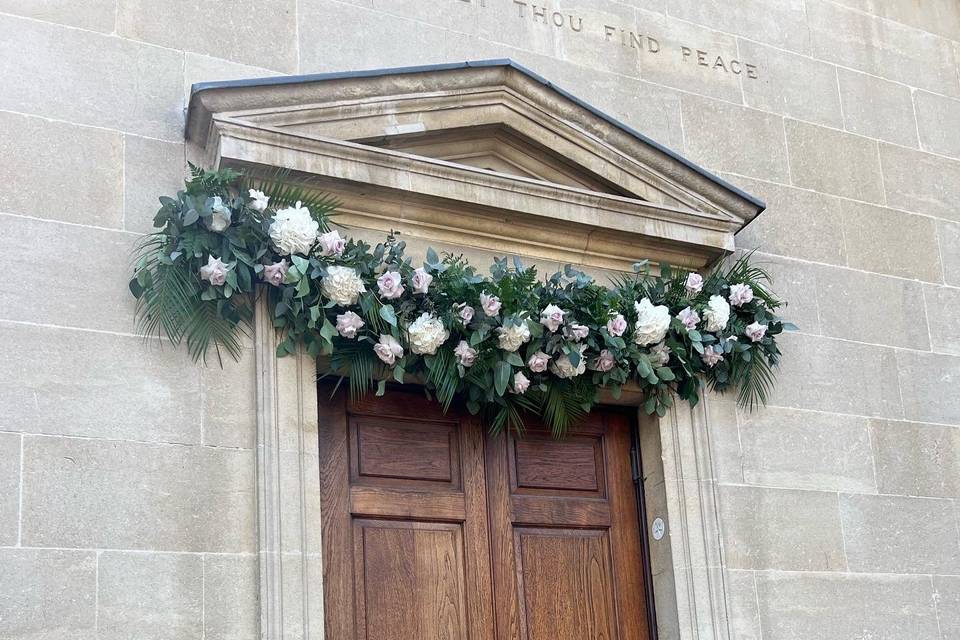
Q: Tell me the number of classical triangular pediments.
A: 1